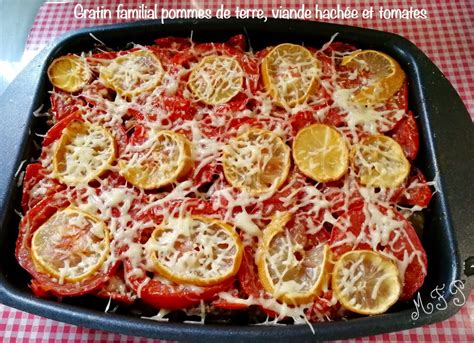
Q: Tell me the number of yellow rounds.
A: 14